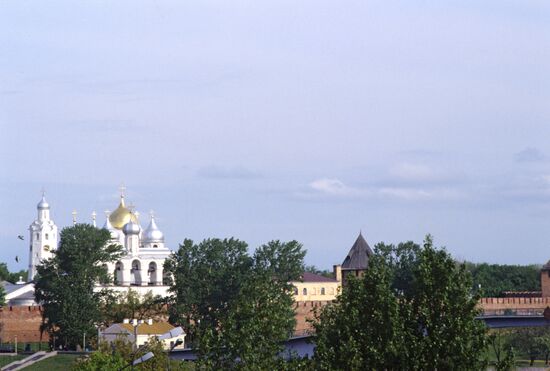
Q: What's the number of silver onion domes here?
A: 4